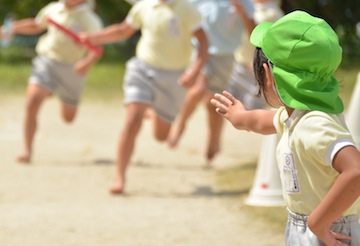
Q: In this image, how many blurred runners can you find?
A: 4